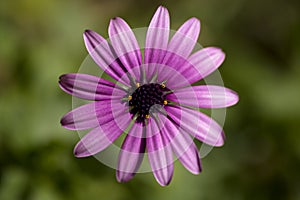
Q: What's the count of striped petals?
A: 13